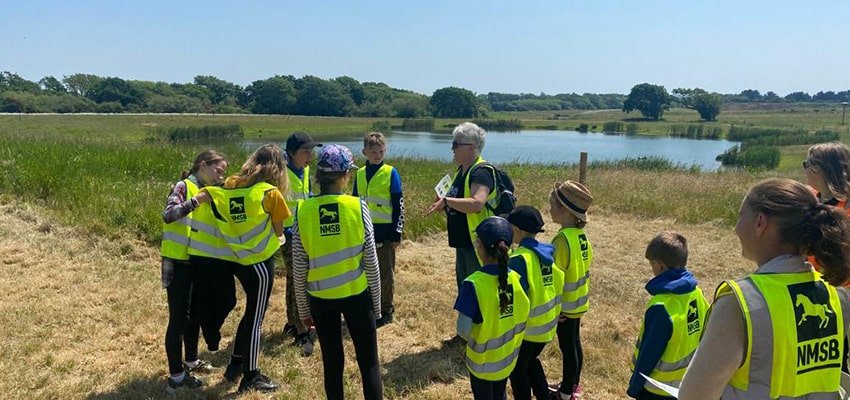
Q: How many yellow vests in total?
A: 11